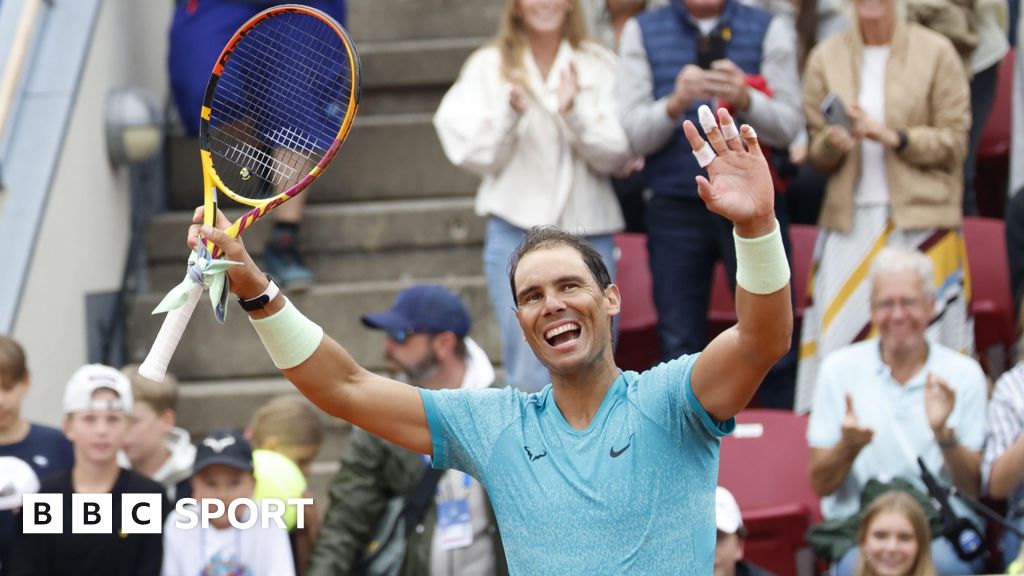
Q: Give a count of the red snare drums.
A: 0